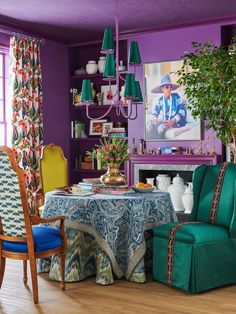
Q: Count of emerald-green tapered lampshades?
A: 6